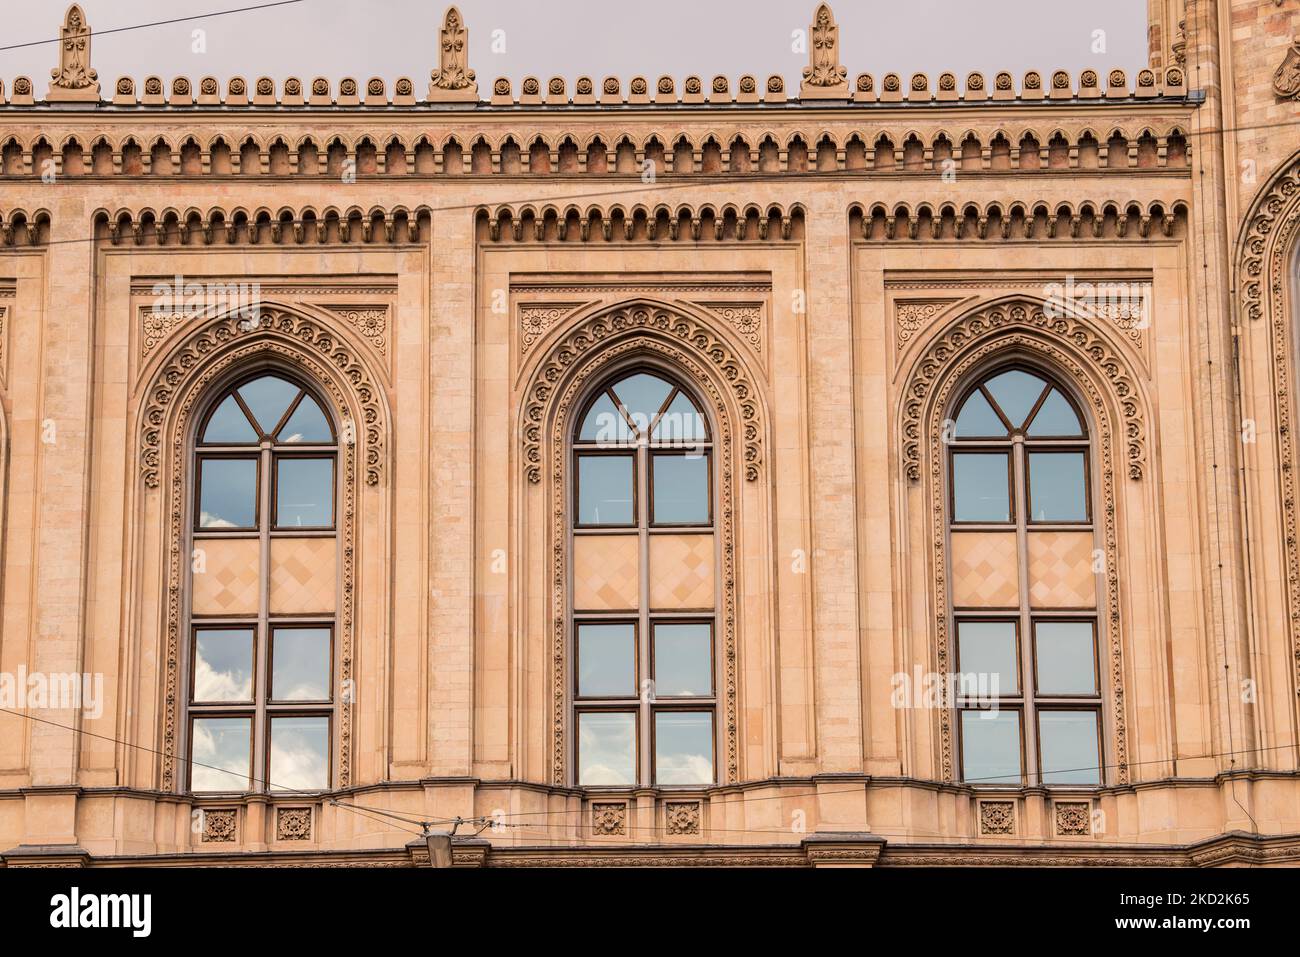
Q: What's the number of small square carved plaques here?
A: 6